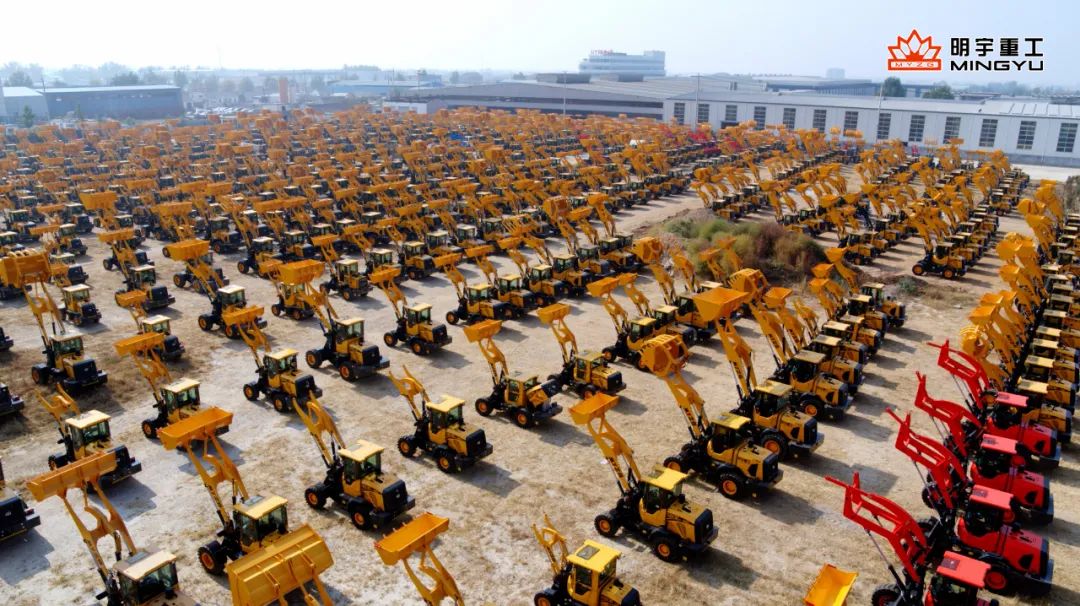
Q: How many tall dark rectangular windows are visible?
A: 13